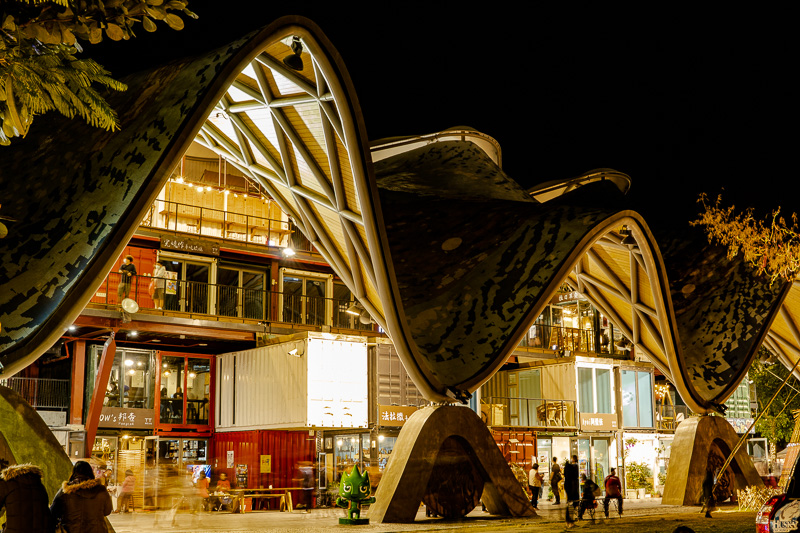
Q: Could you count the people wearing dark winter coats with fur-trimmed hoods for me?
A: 2